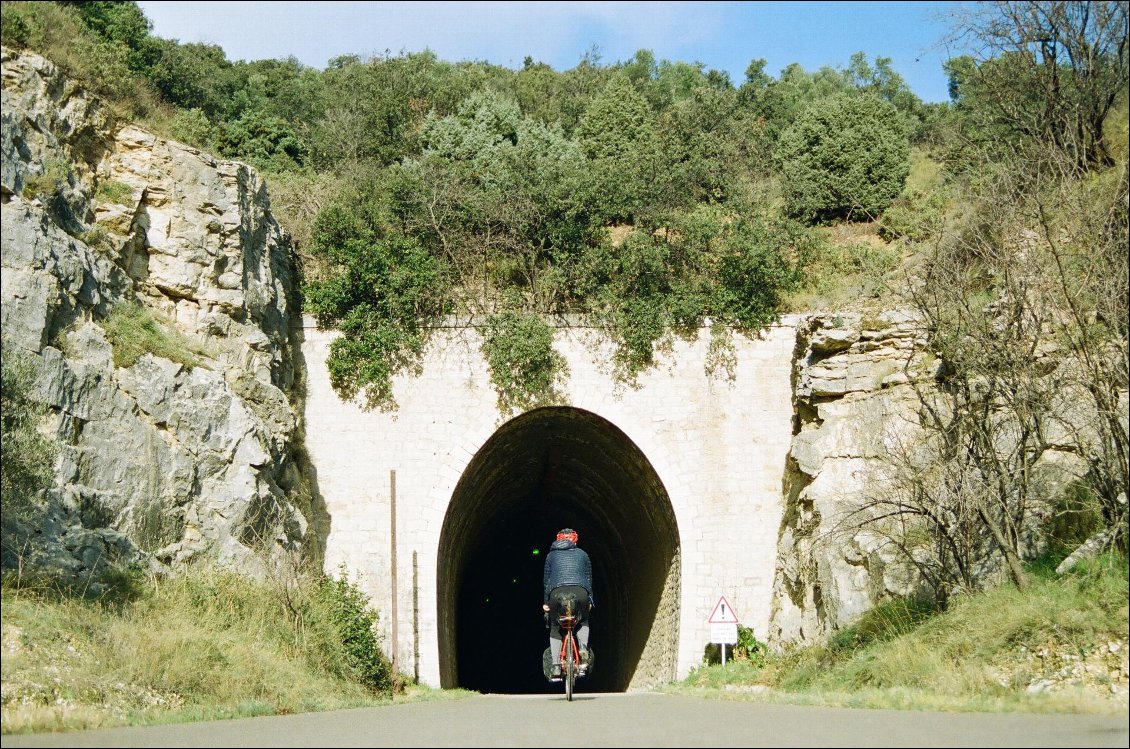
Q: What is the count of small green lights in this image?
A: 3